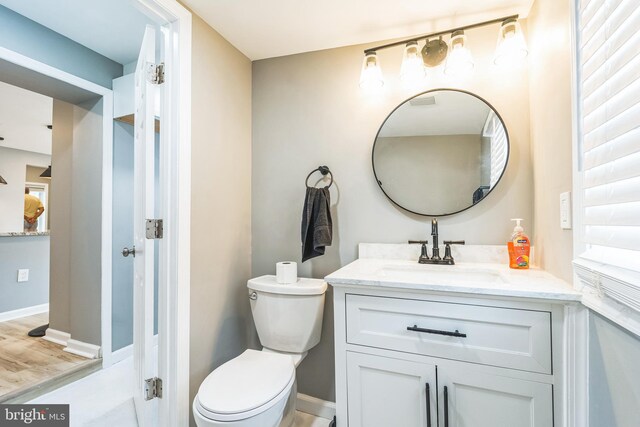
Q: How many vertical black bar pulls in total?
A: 2